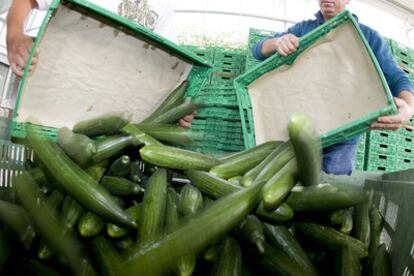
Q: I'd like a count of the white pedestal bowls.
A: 0